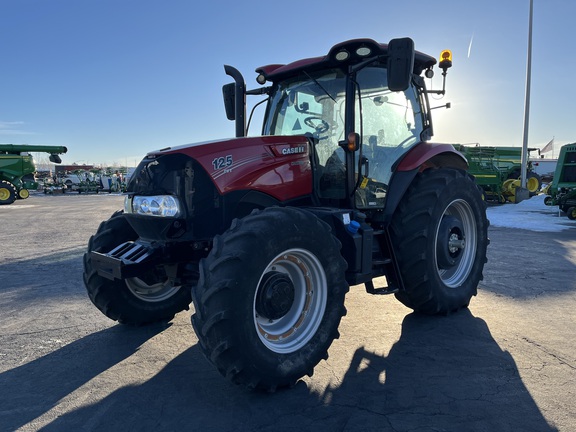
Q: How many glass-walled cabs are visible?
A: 1